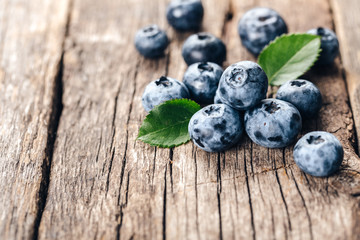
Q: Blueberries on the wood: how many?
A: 12